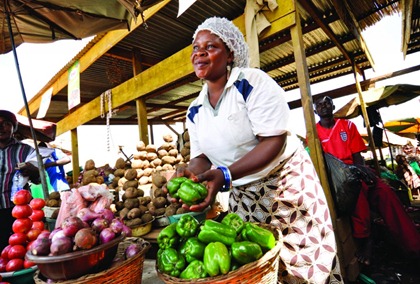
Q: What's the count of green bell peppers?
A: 12